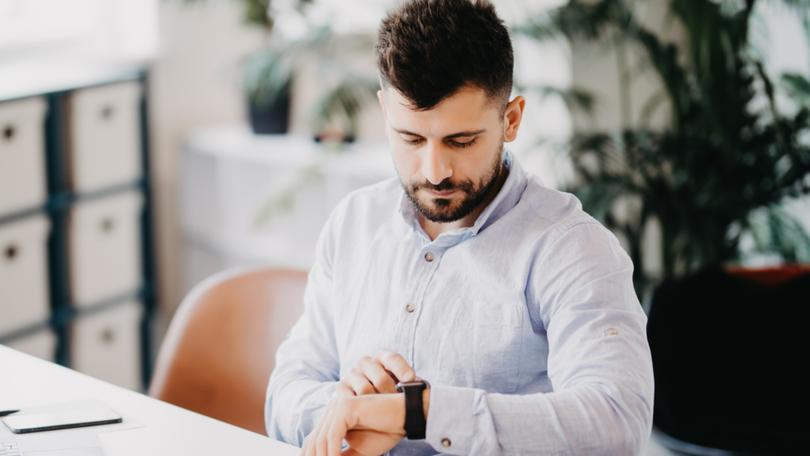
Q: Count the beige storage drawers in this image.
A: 6